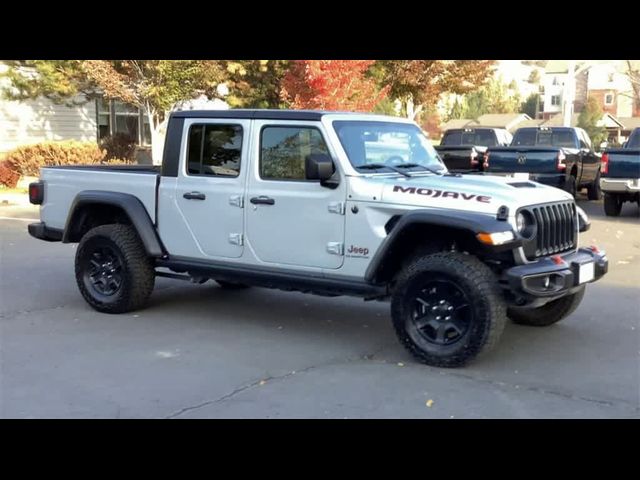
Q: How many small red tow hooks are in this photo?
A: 2